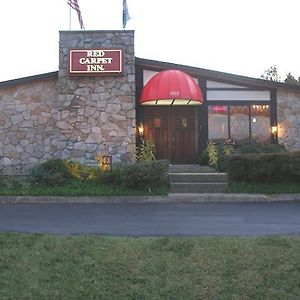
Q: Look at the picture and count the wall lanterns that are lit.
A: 2